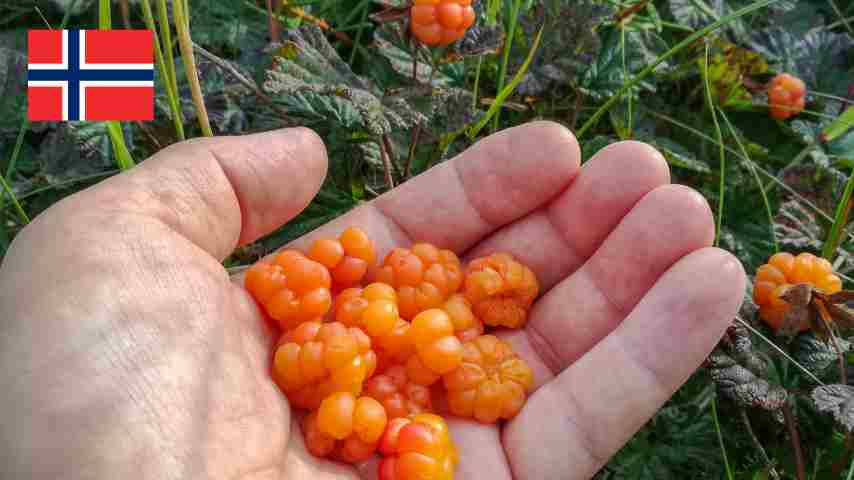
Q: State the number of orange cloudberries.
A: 15